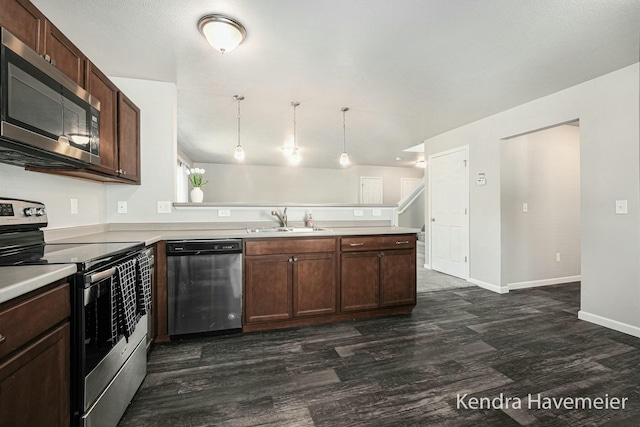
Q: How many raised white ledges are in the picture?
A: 1